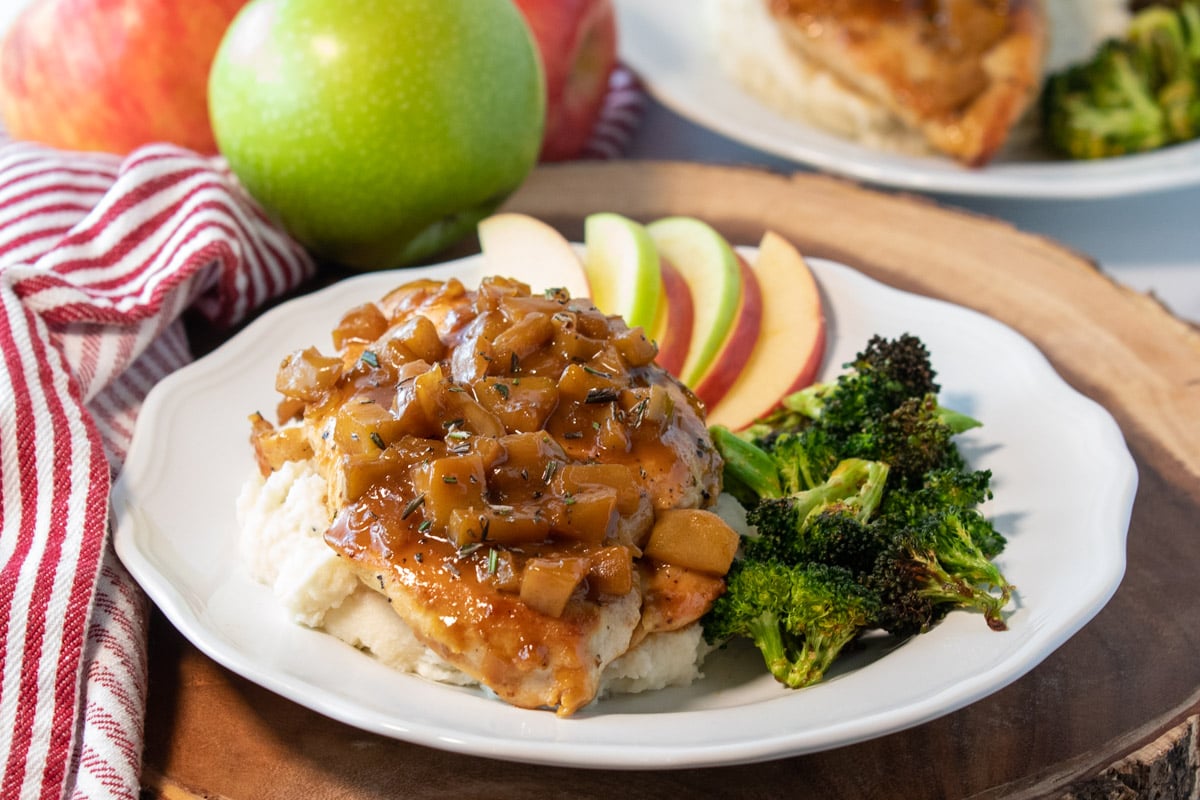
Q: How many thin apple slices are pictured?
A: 6